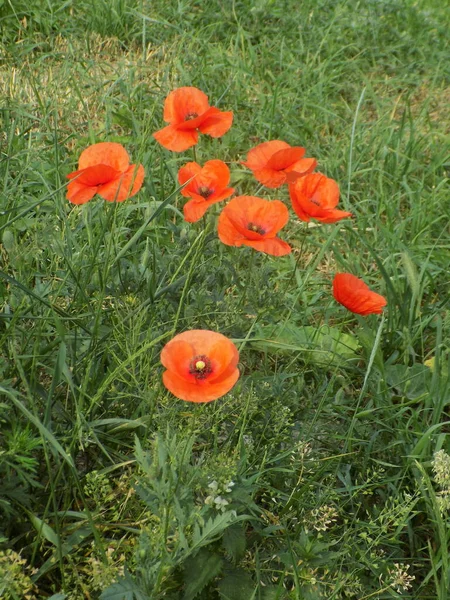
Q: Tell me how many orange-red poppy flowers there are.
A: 8